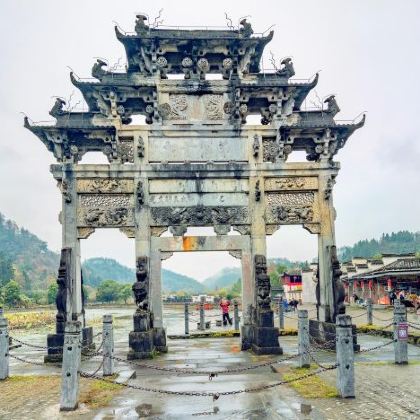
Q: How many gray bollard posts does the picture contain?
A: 11